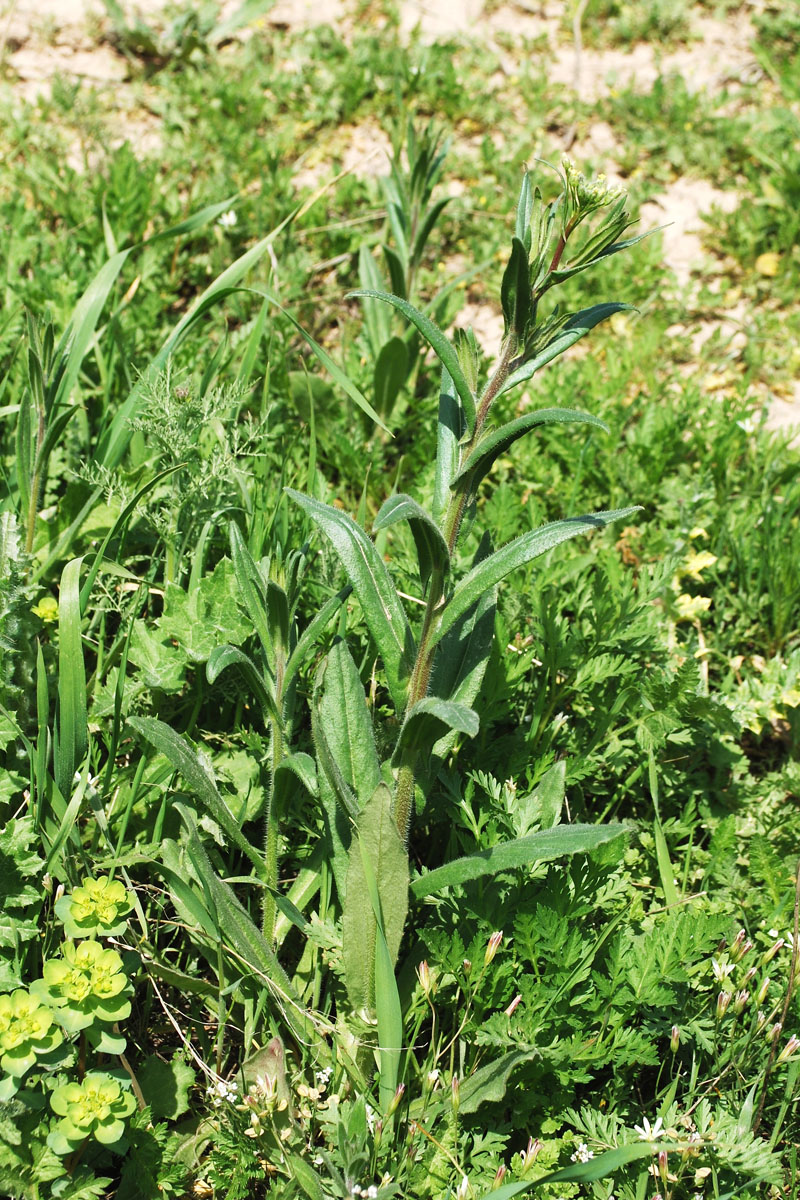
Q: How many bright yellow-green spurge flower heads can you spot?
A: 4